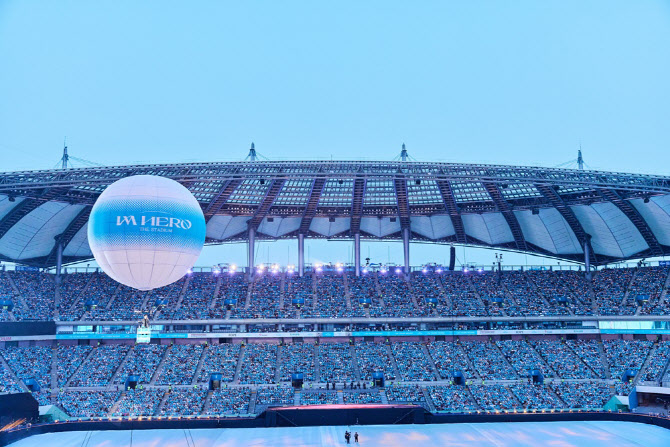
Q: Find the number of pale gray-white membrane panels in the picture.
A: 12